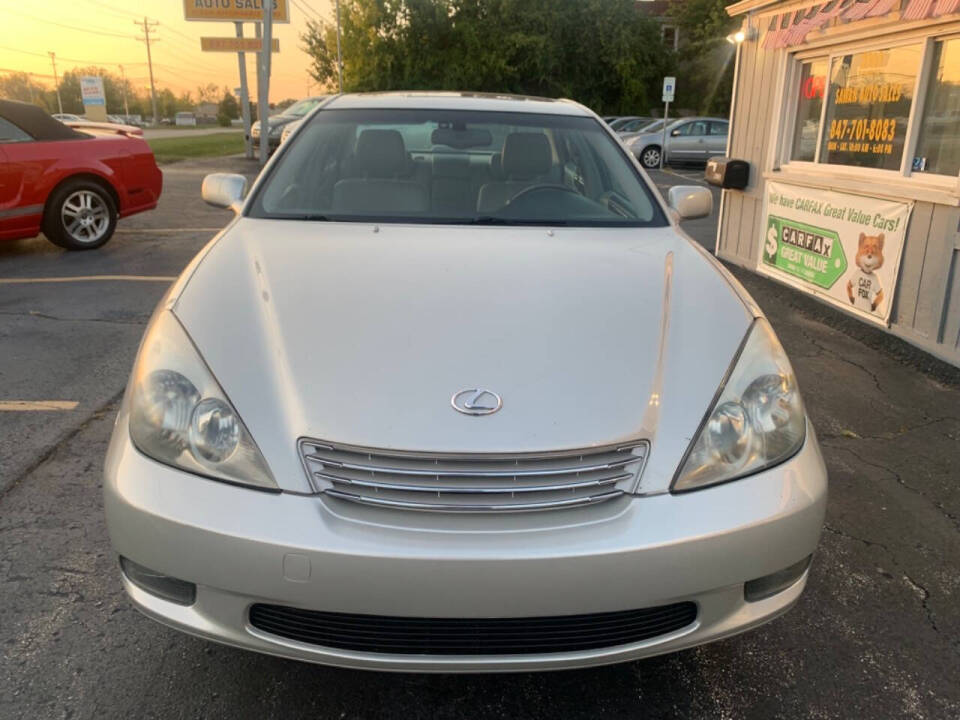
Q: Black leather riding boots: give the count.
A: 0